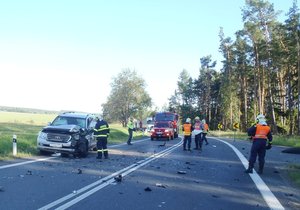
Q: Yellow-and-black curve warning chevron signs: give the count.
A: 2